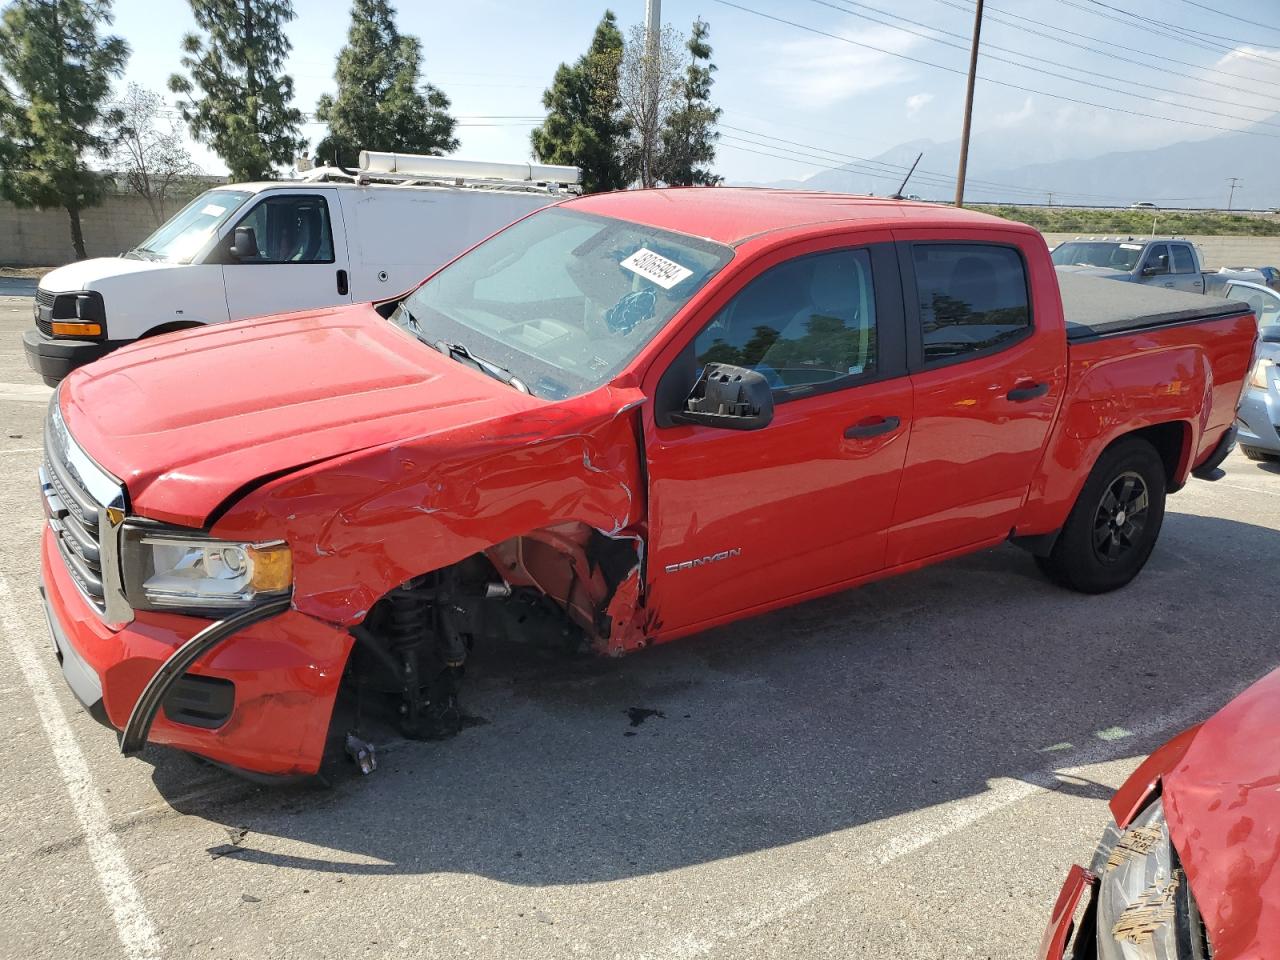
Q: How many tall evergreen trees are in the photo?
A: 5